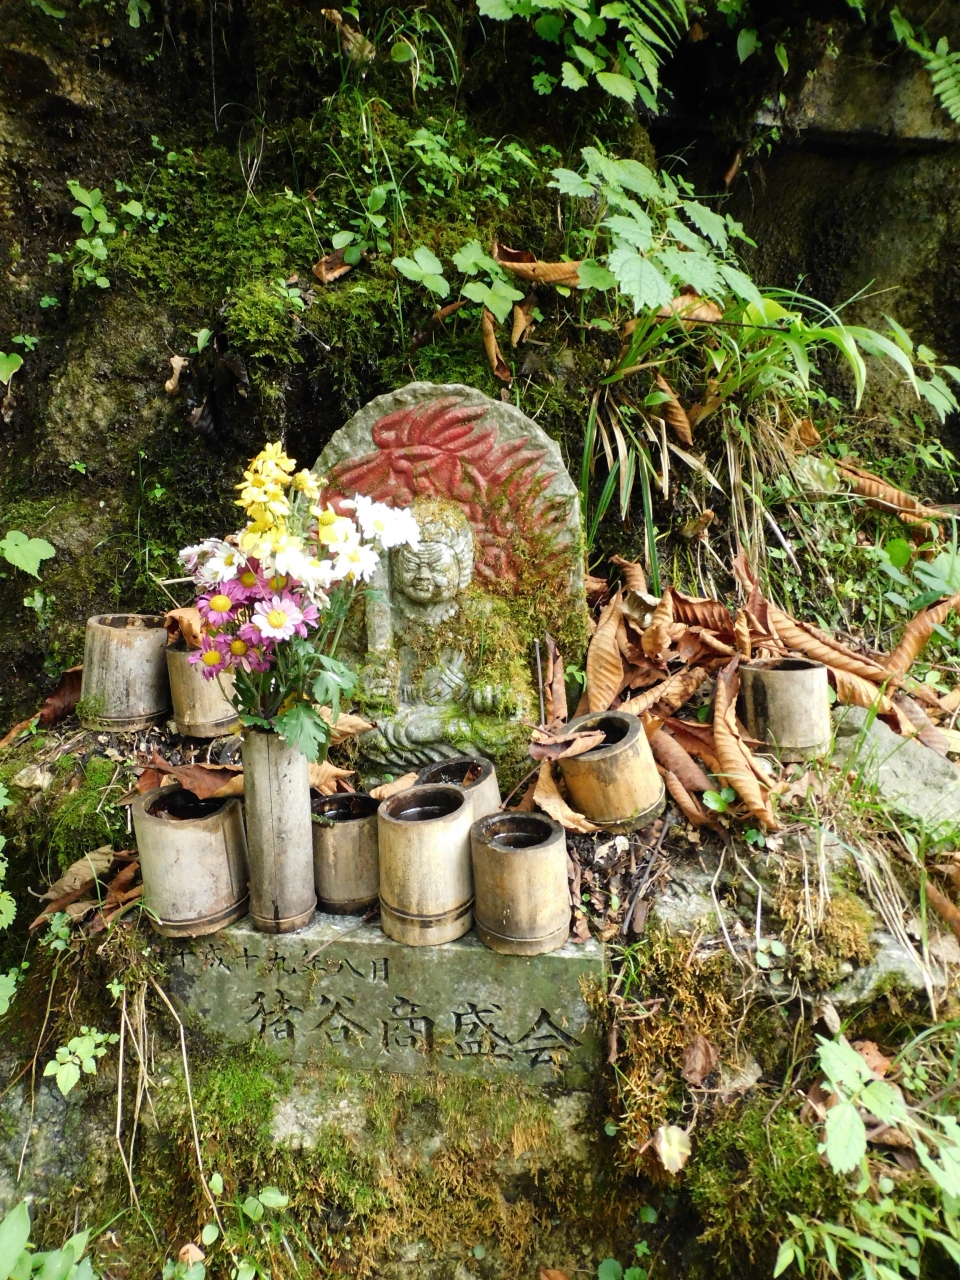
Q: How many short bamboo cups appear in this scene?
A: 9